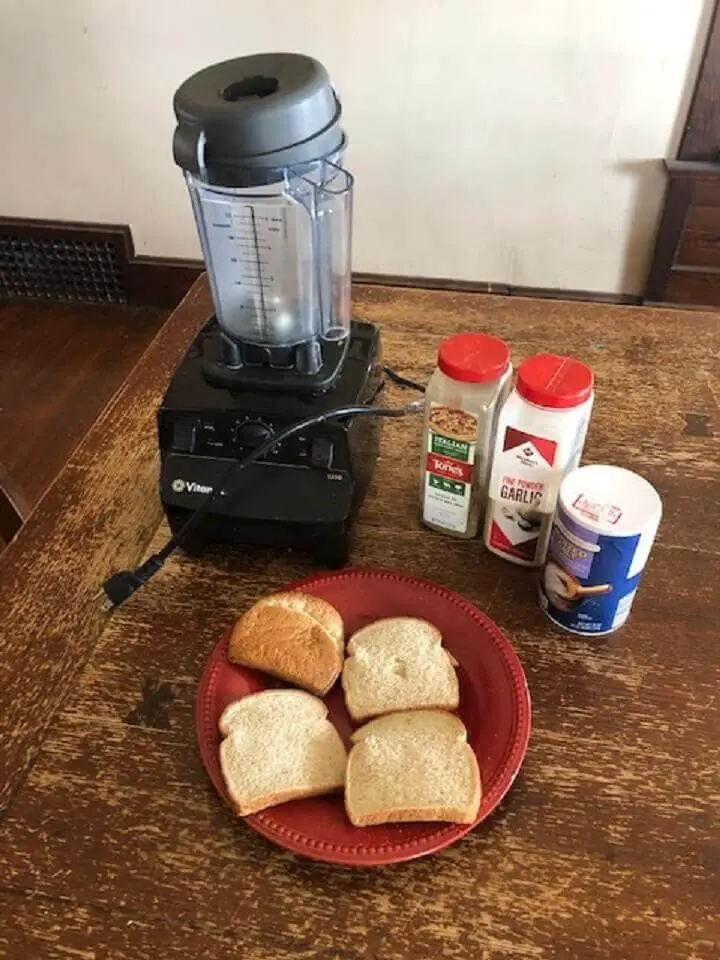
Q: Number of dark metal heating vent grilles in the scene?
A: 1